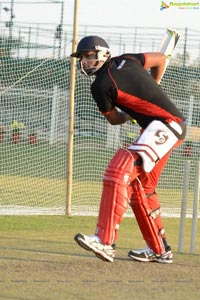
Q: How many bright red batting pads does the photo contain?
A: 2